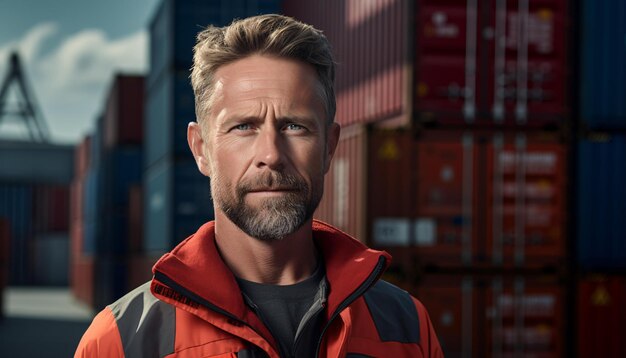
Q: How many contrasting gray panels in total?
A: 2